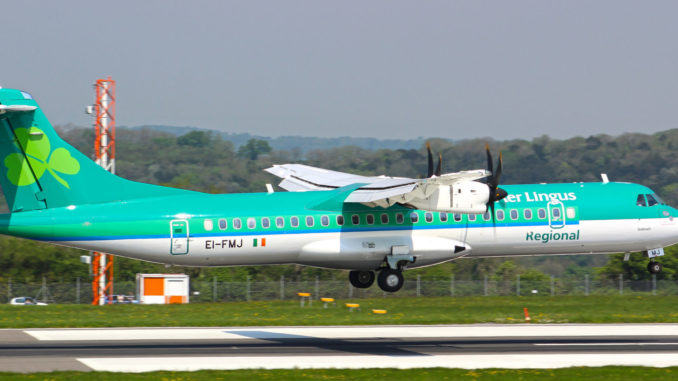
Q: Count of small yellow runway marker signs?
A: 4